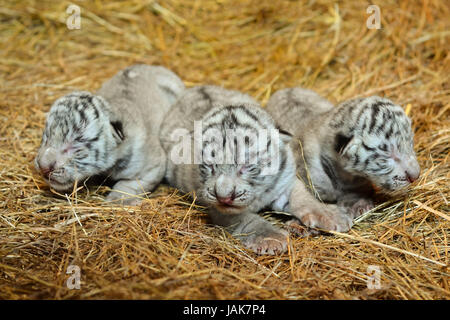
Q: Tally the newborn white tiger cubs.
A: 3